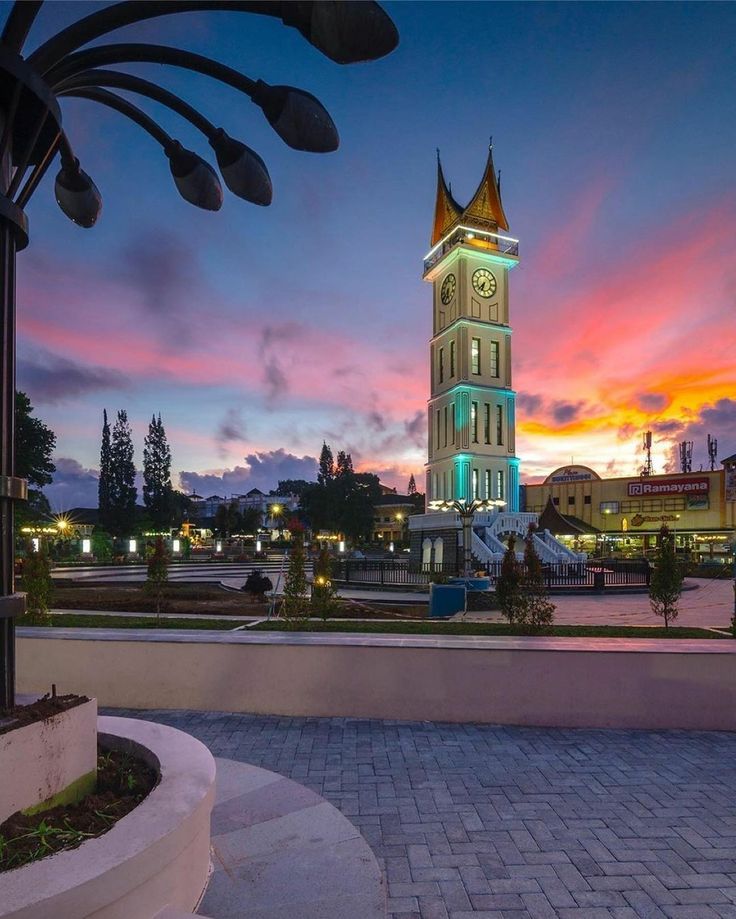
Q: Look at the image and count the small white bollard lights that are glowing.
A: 8